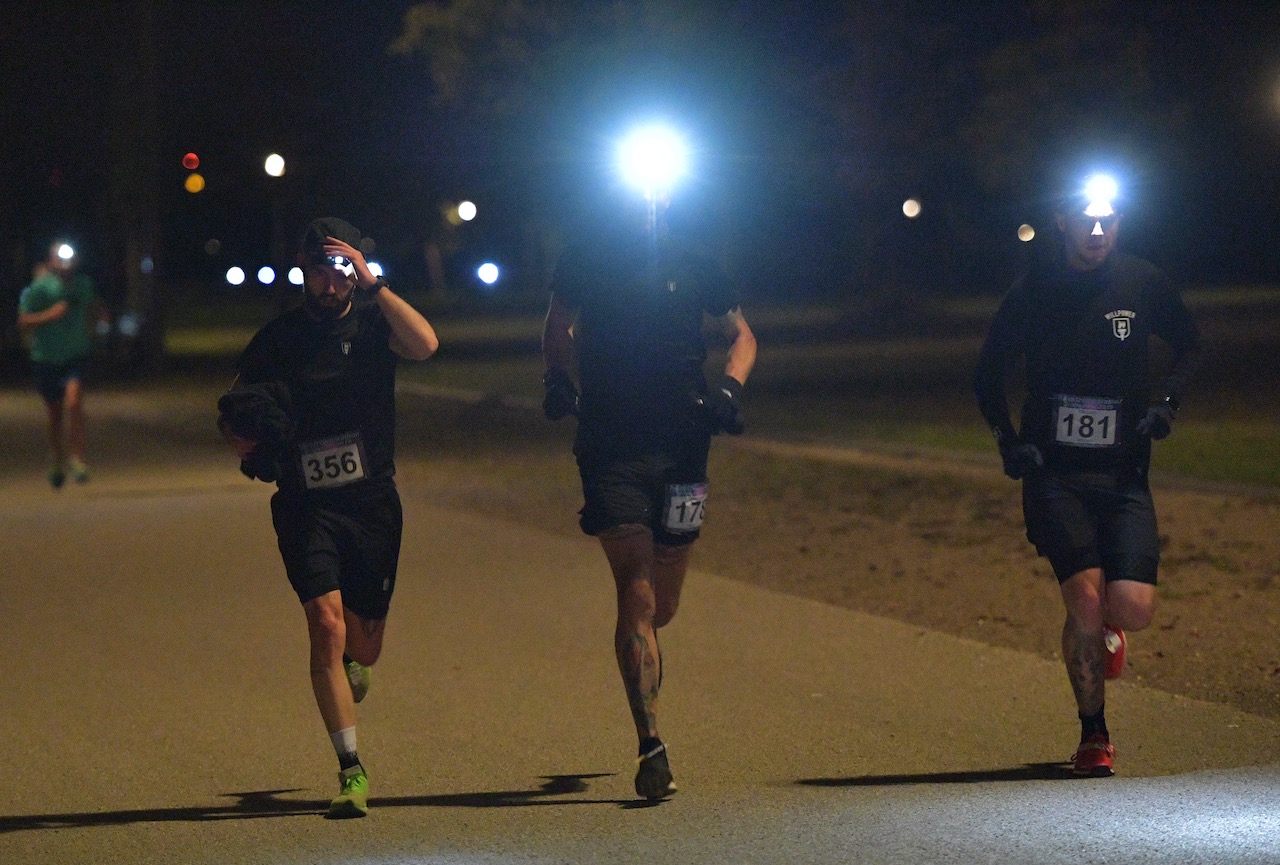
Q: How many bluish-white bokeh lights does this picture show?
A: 5